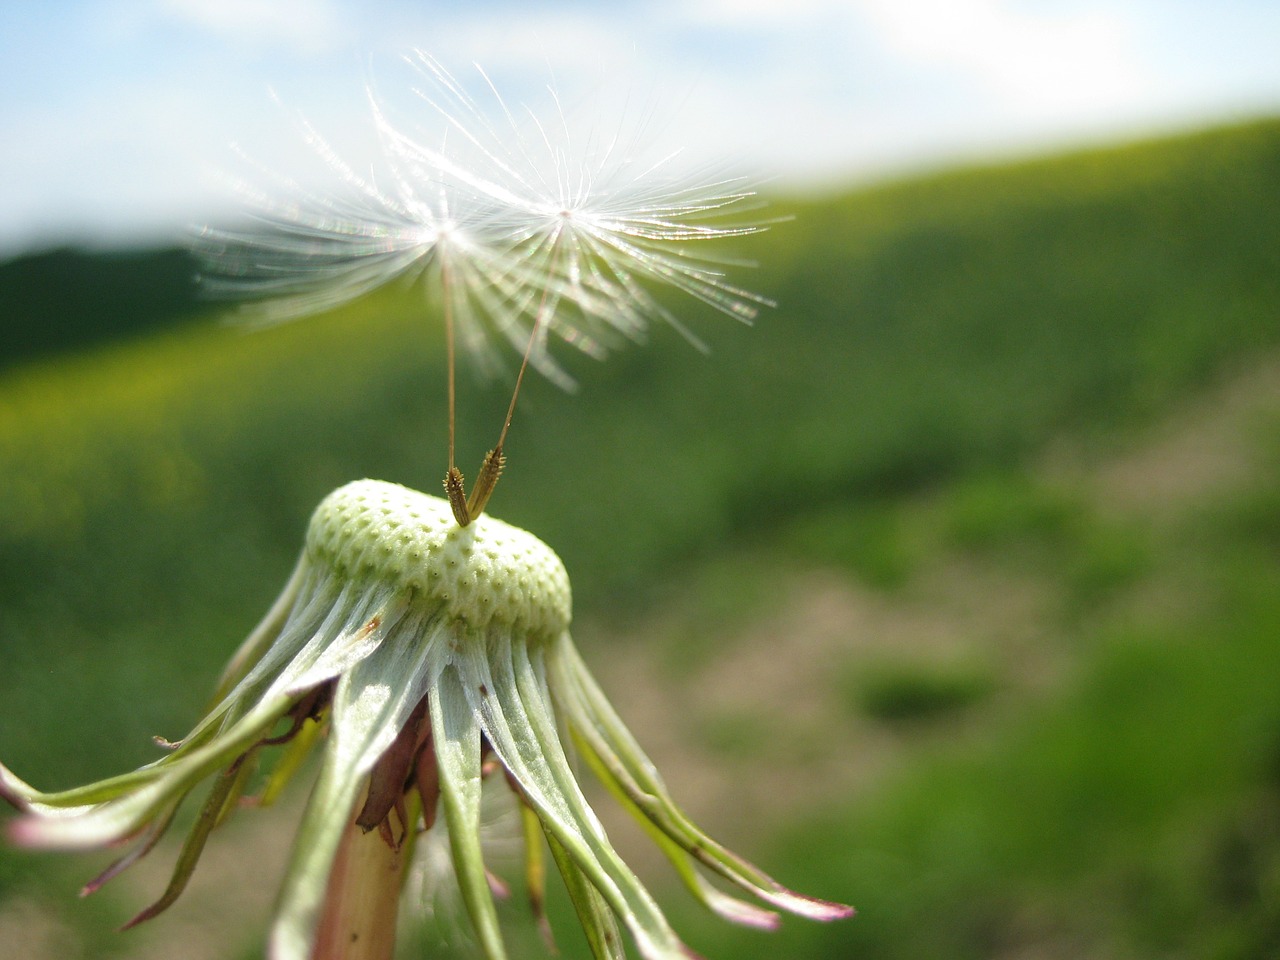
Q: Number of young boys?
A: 0